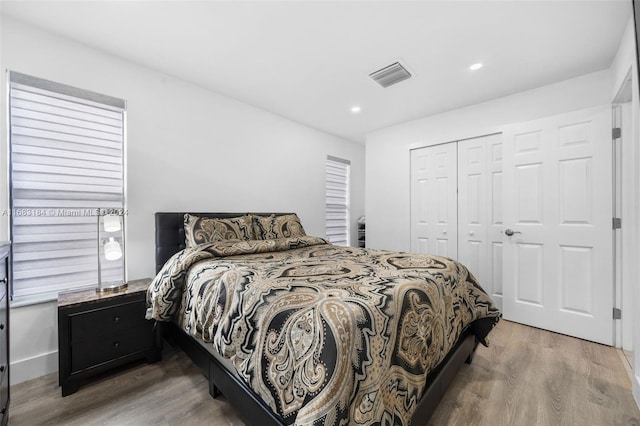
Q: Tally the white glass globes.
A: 2